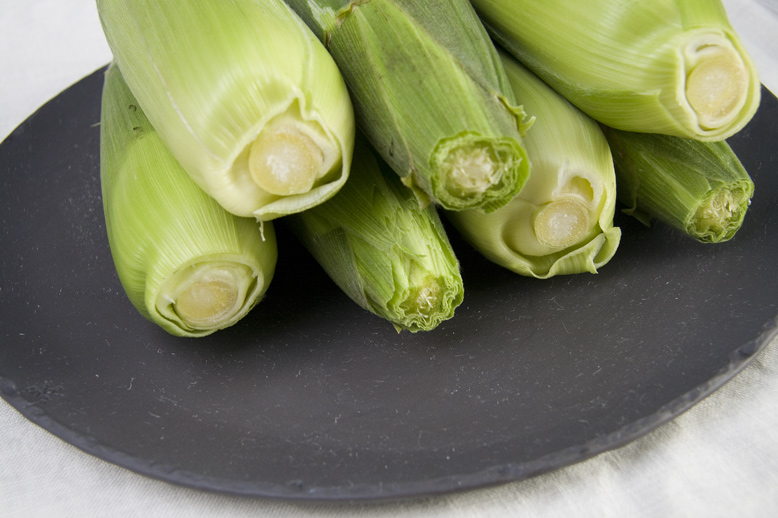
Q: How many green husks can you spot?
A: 7